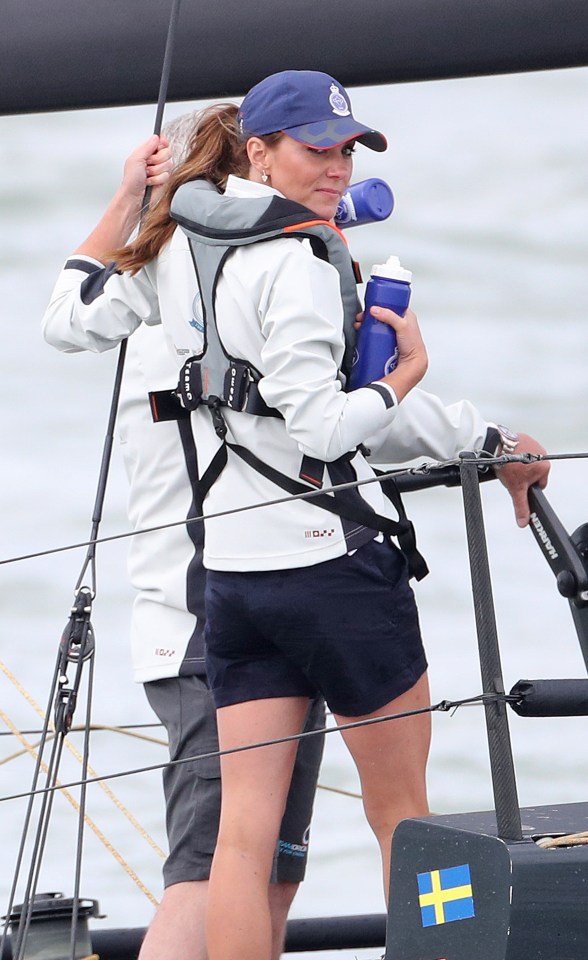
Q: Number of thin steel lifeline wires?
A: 2